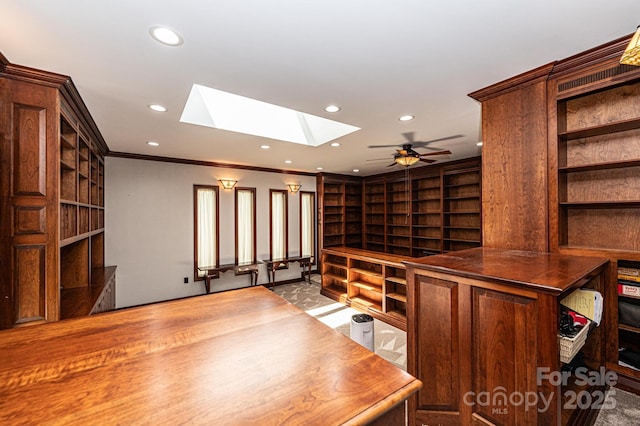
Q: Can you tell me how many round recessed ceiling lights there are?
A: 11